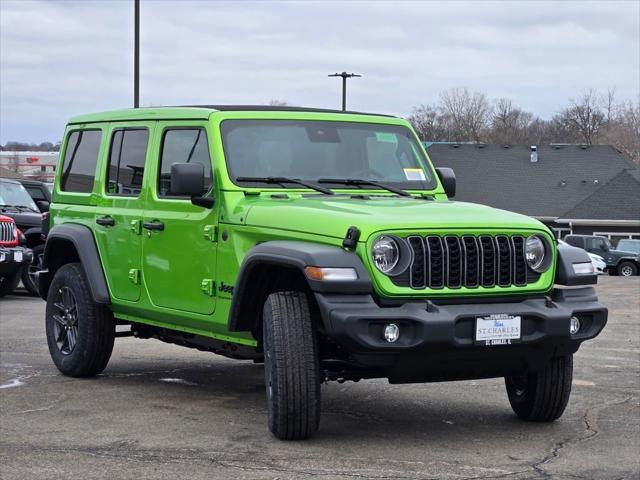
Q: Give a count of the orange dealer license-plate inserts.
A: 0